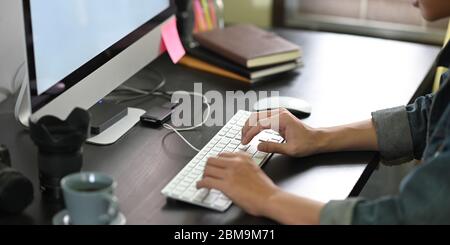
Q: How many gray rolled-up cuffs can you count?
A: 2